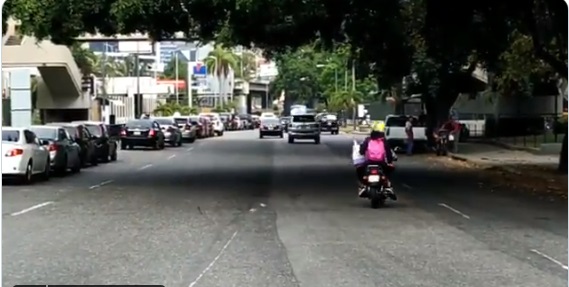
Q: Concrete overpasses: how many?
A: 2